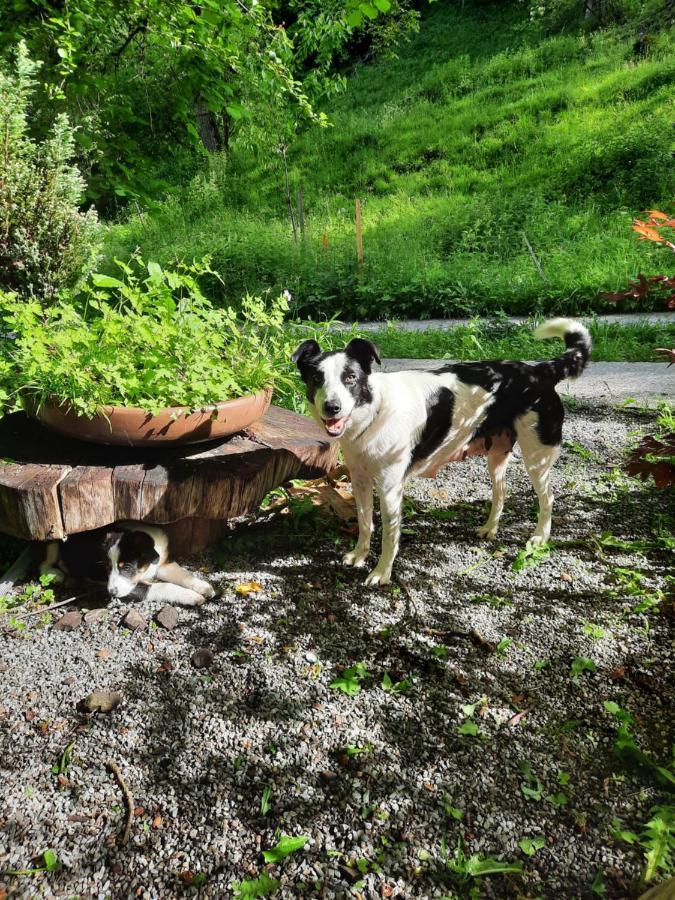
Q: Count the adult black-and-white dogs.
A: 1